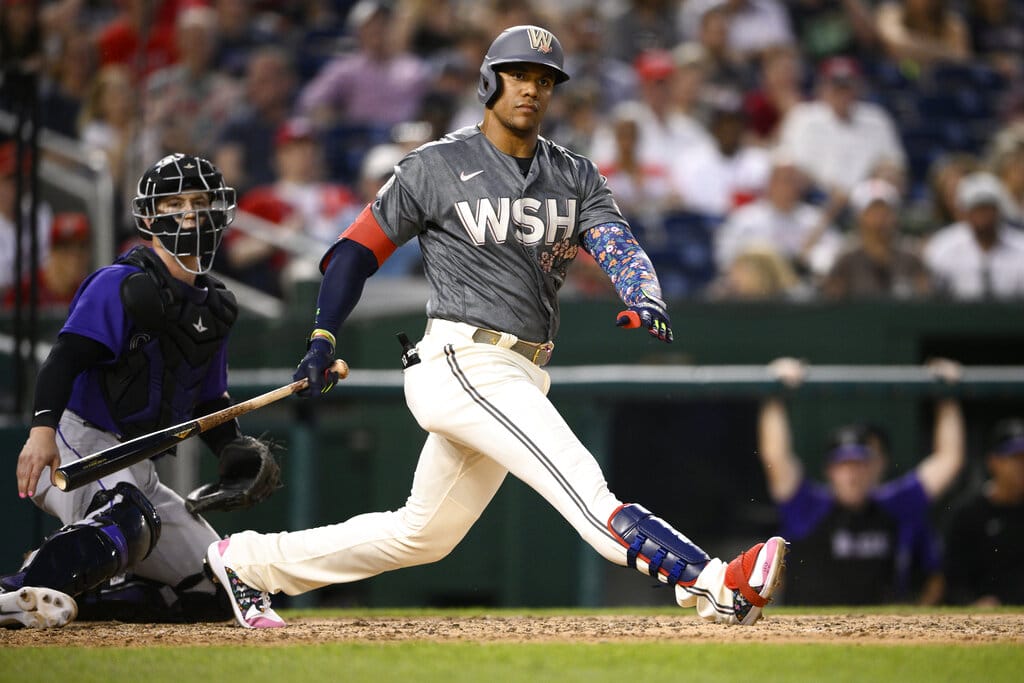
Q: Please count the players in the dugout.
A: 2